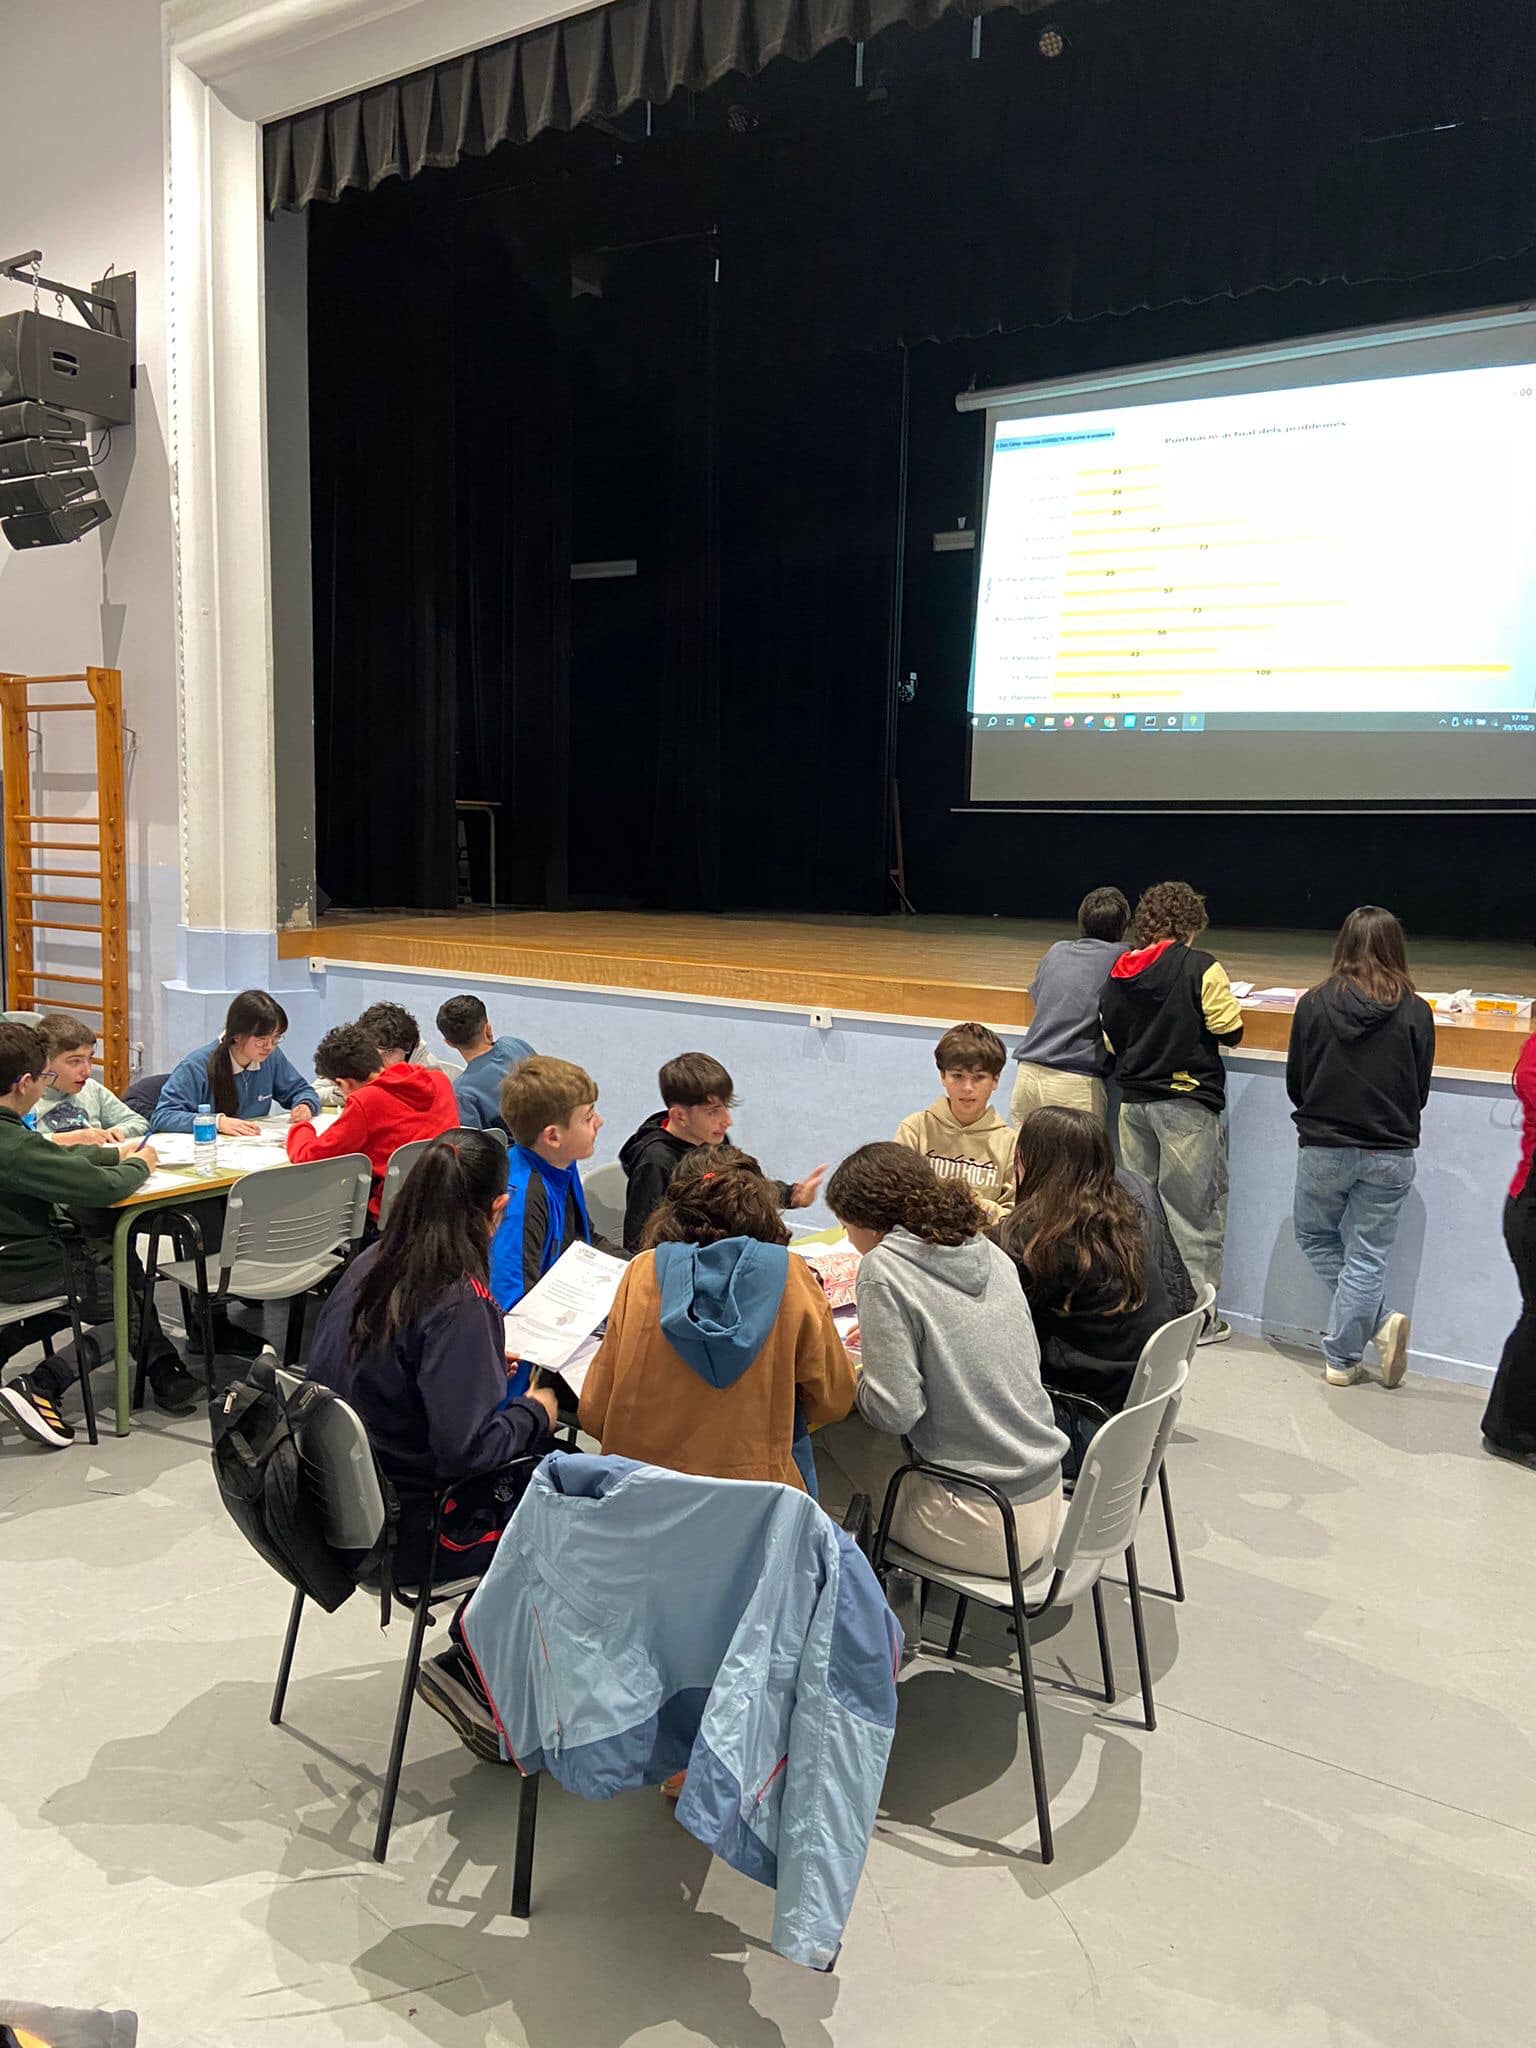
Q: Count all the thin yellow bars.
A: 12